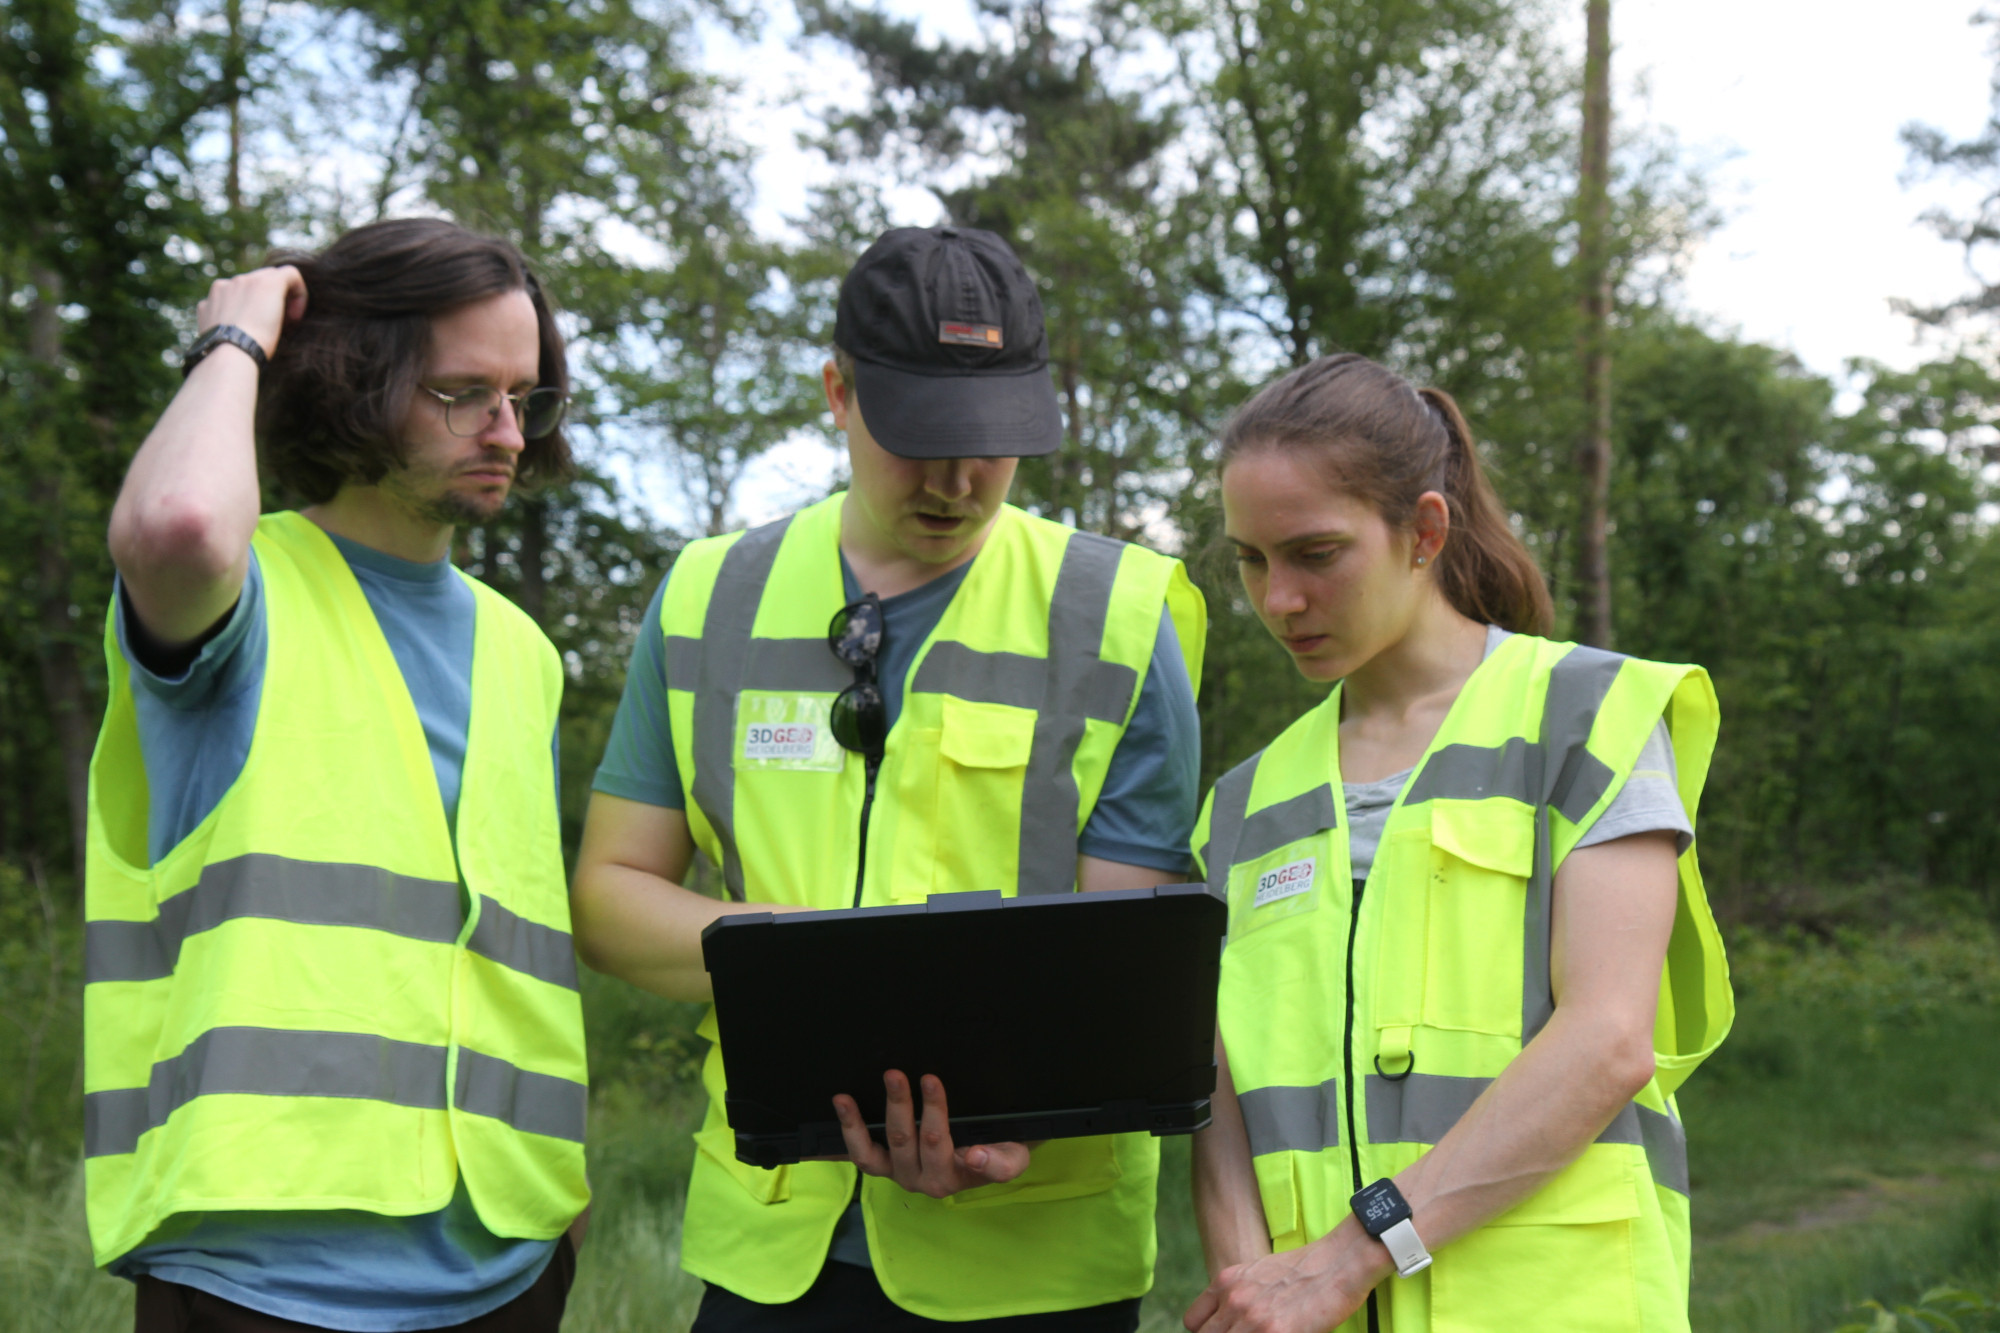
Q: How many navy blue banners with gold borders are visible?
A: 0